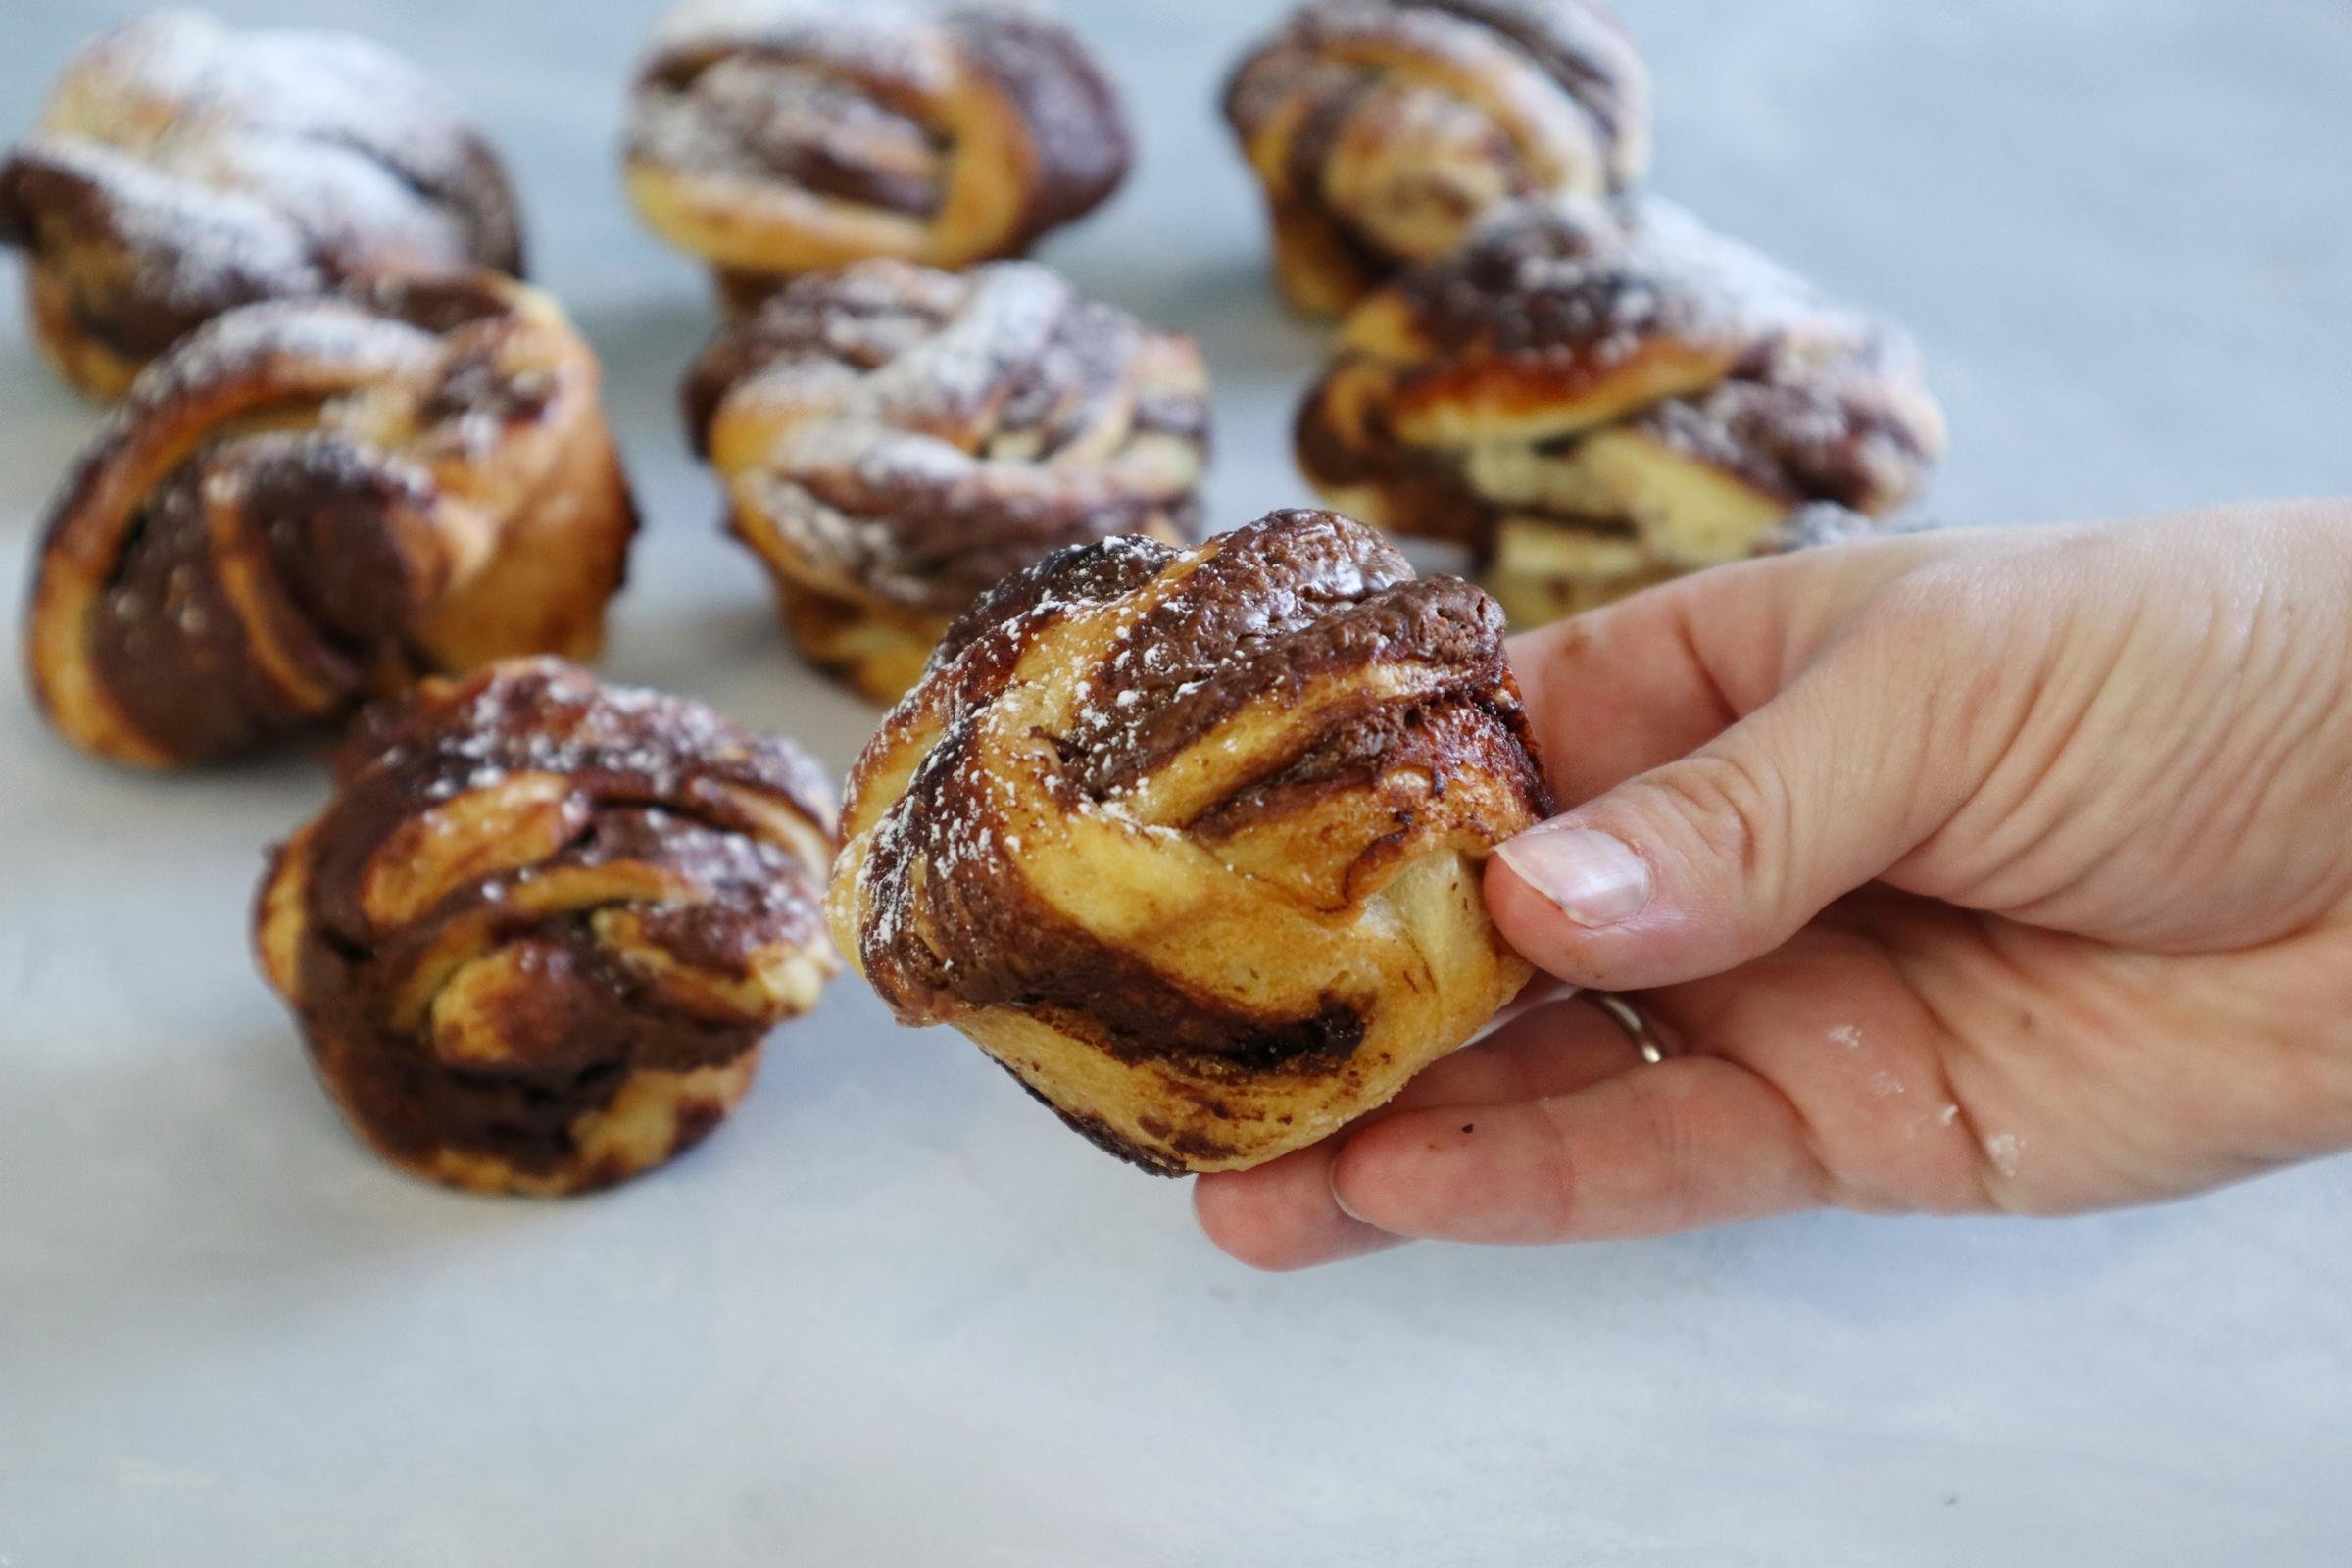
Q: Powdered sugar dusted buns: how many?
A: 8